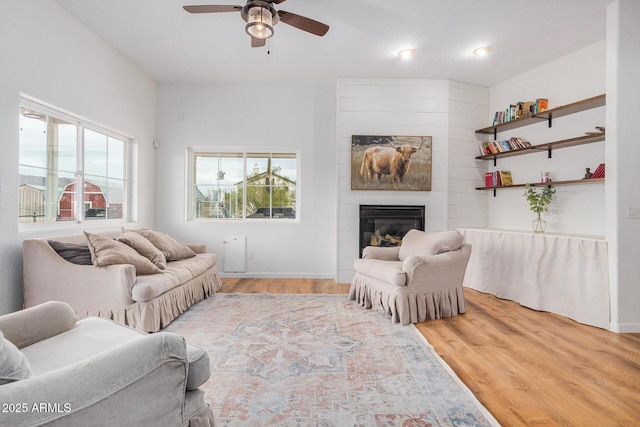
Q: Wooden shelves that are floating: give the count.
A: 3